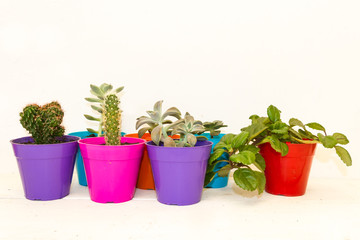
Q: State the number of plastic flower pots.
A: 7